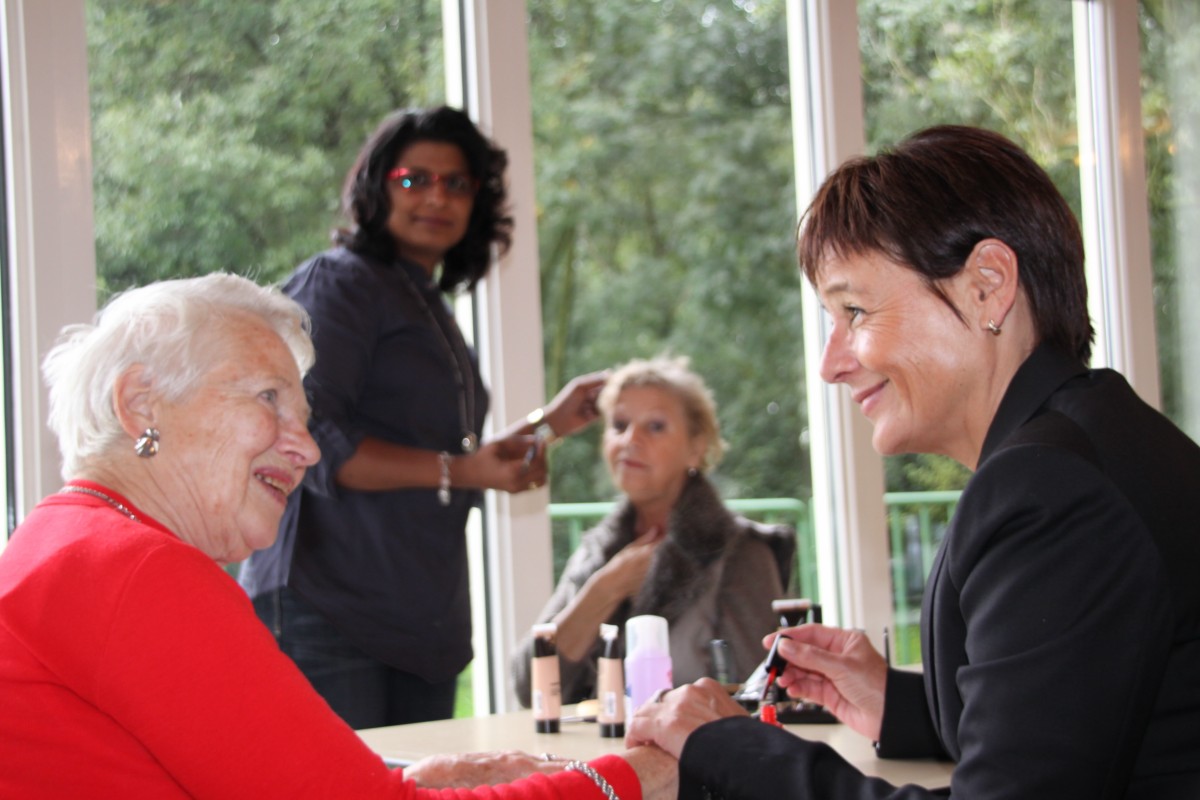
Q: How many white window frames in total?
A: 4